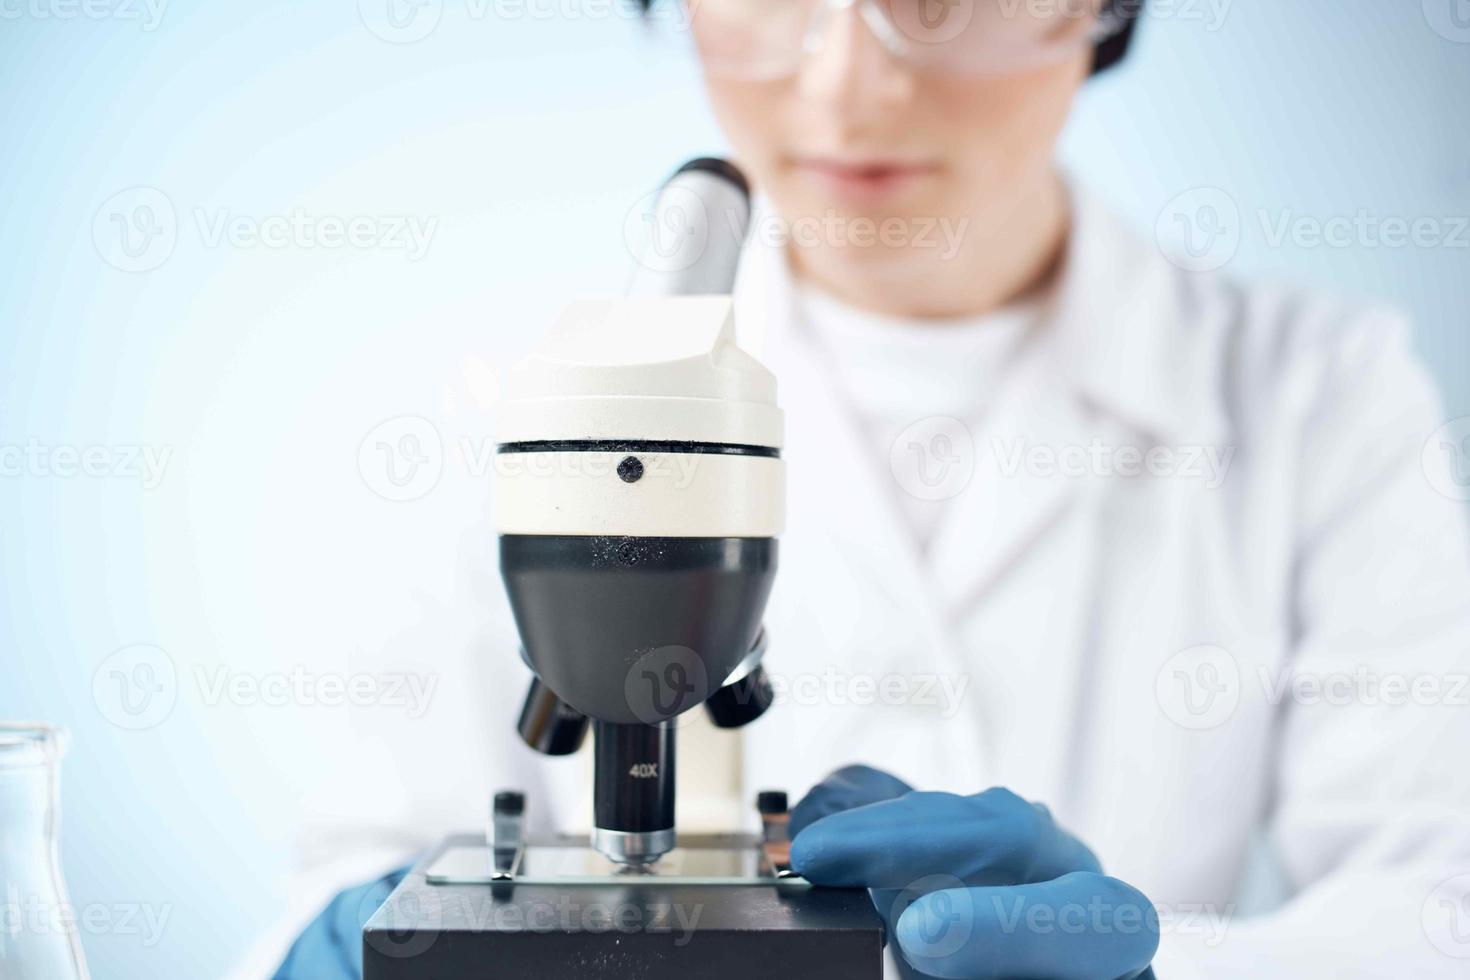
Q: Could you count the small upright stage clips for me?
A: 2